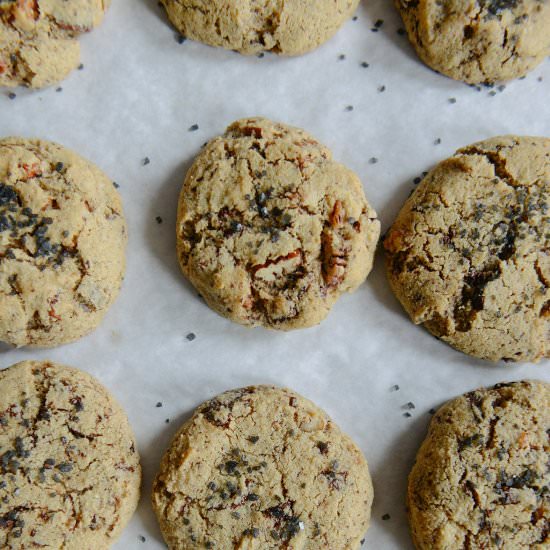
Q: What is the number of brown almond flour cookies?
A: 9